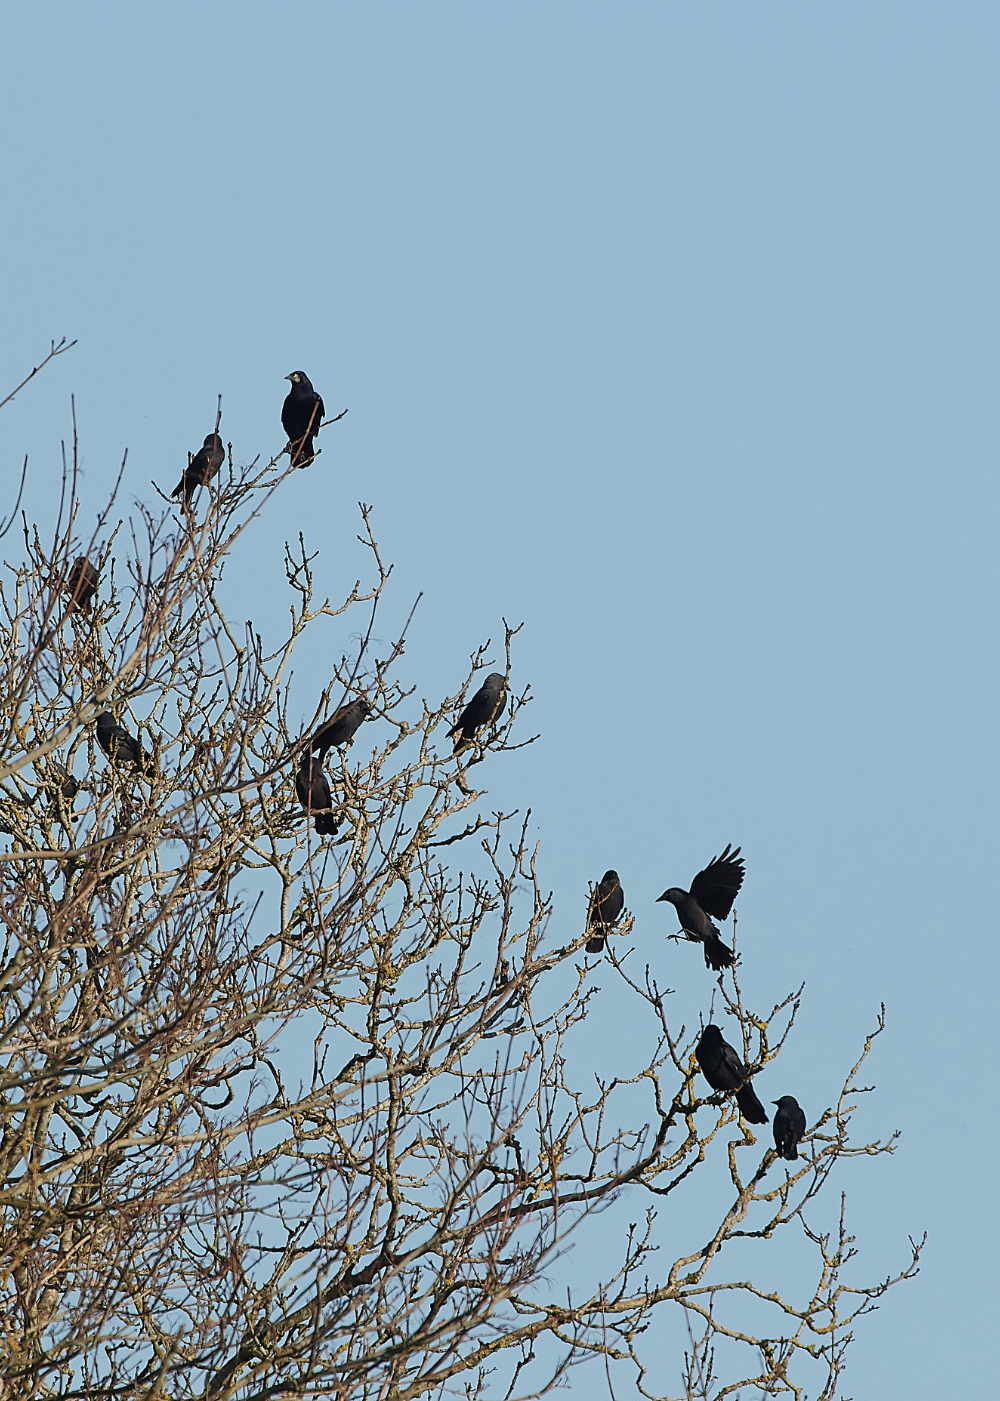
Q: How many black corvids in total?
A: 12